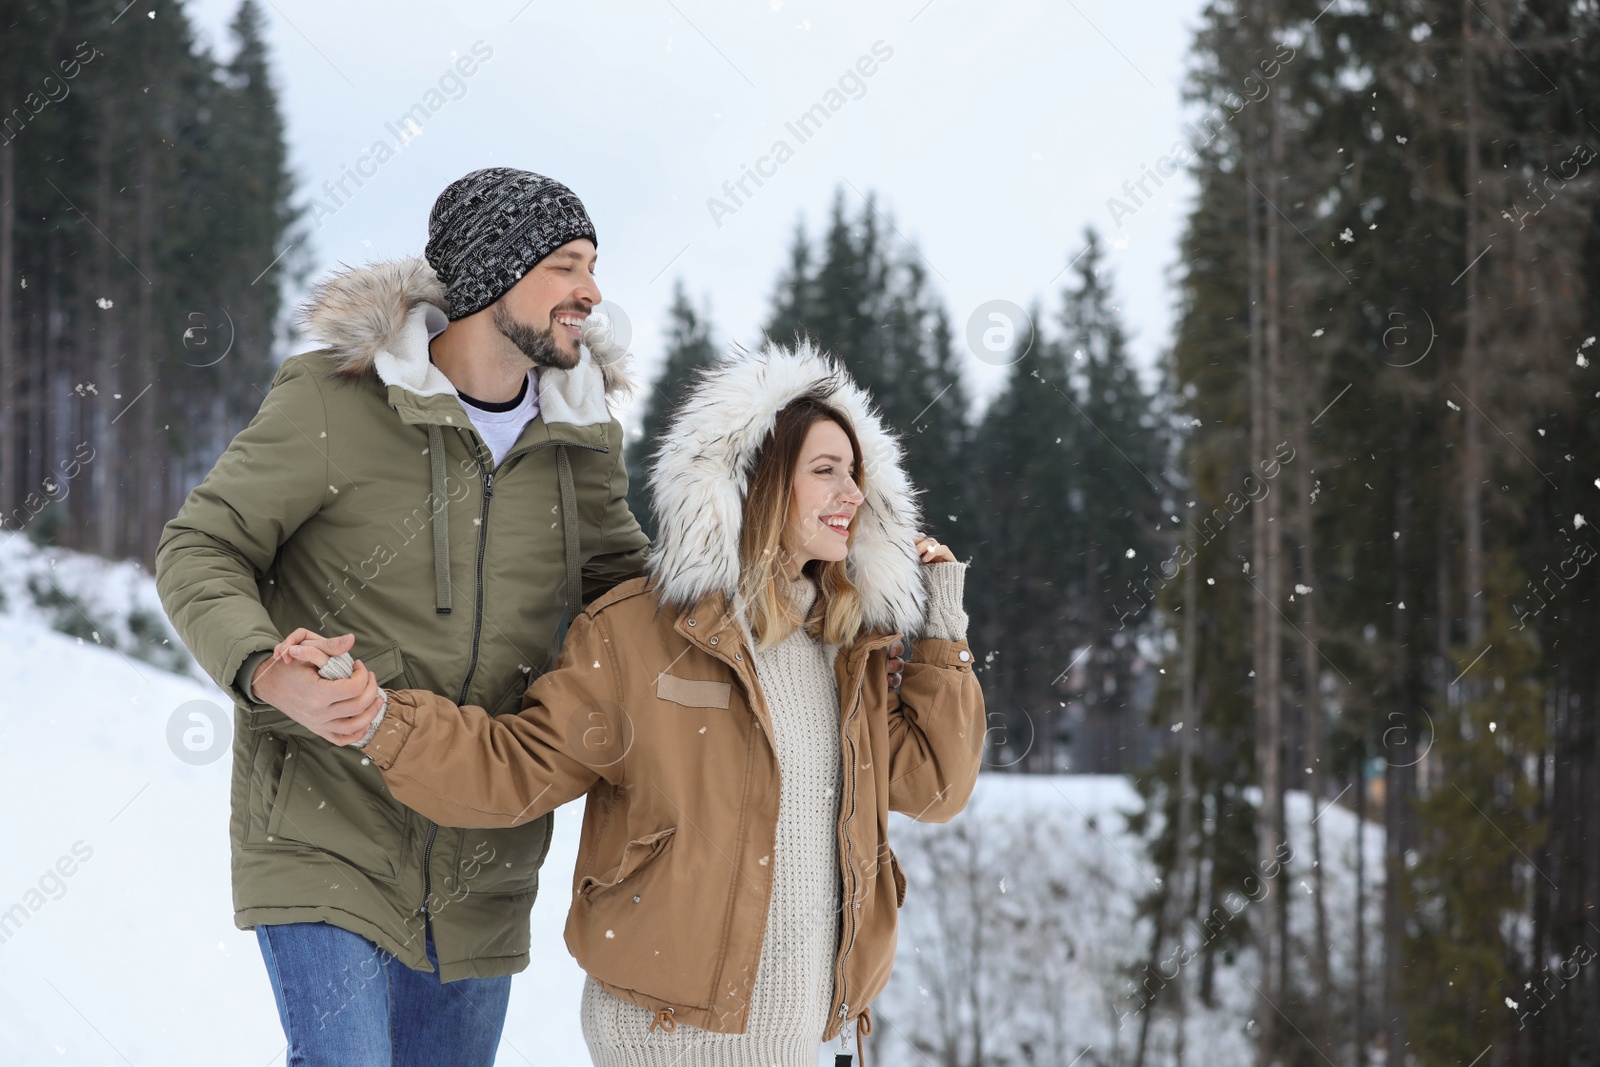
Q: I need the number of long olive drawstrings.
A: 2